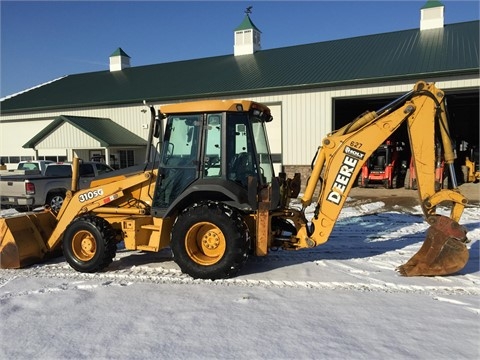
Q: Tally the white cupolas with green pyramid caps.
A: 3